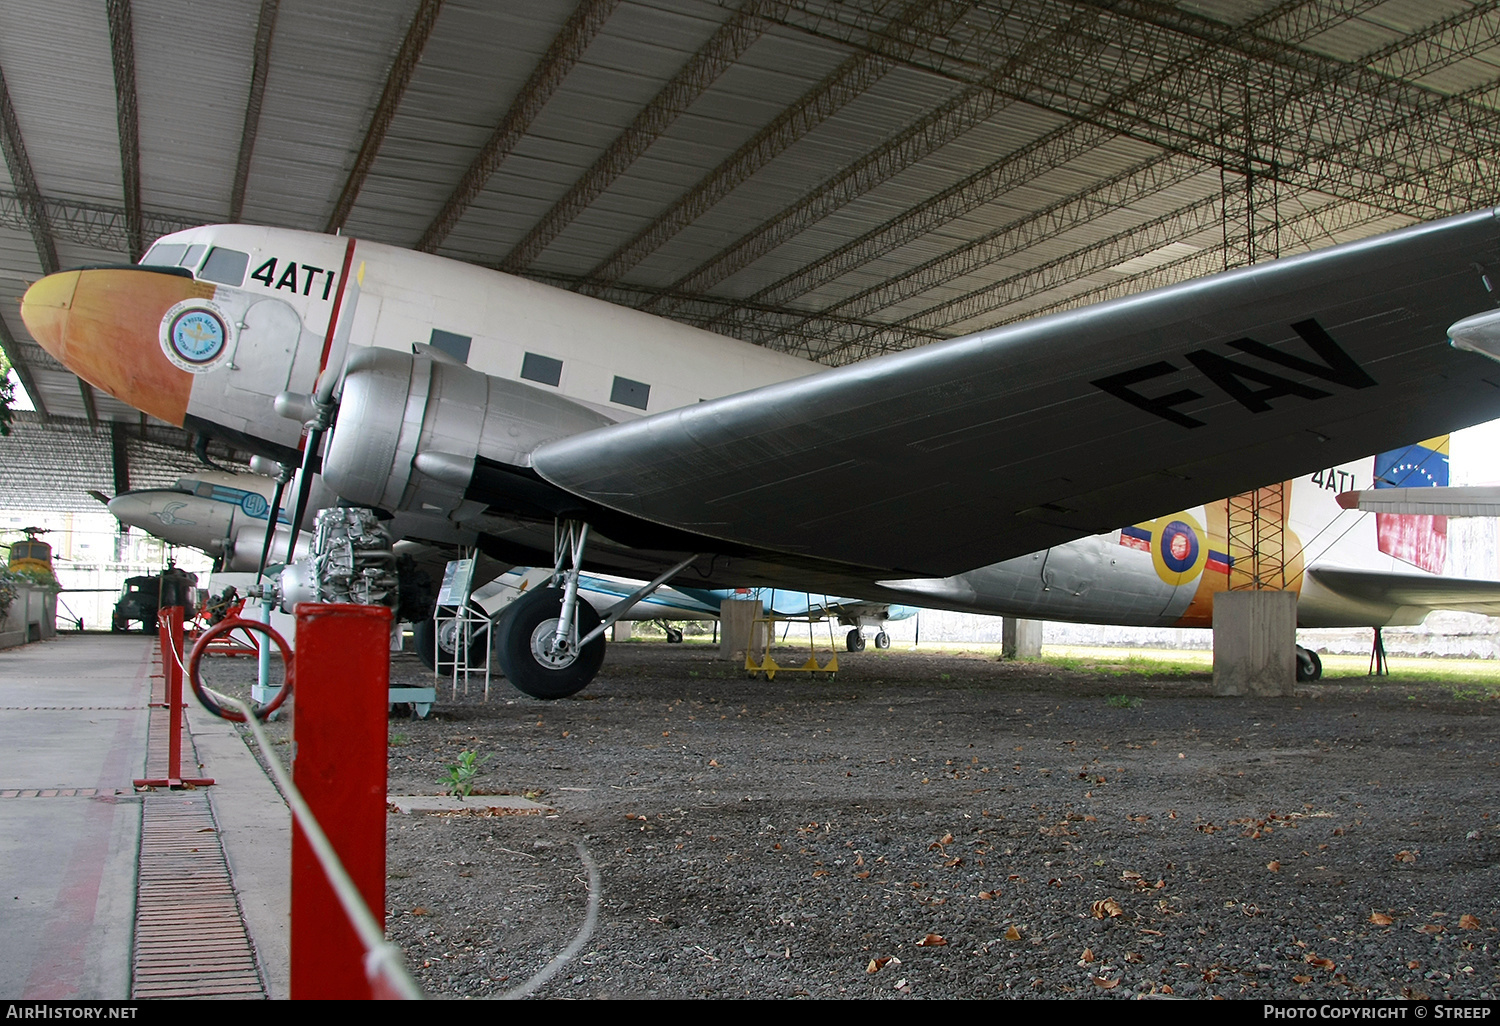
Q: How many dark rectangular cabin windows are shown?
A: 3